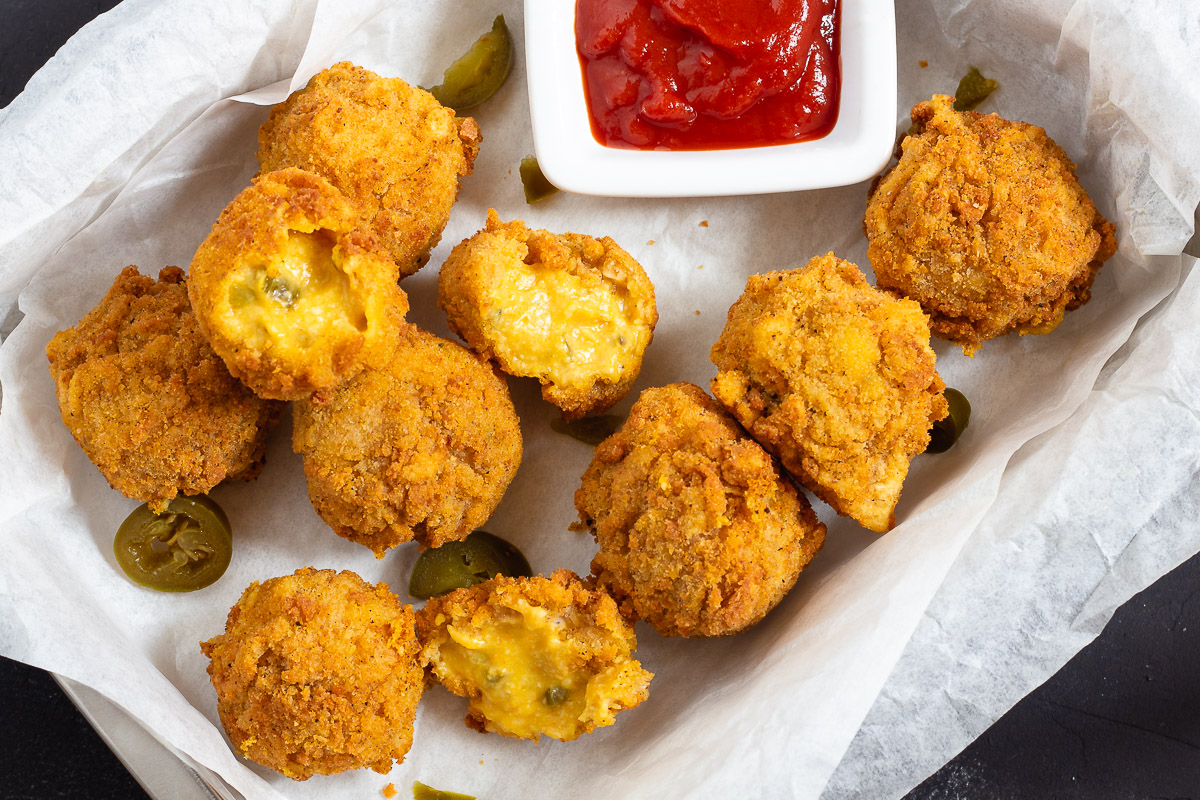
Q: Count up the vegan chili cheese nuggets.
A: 10